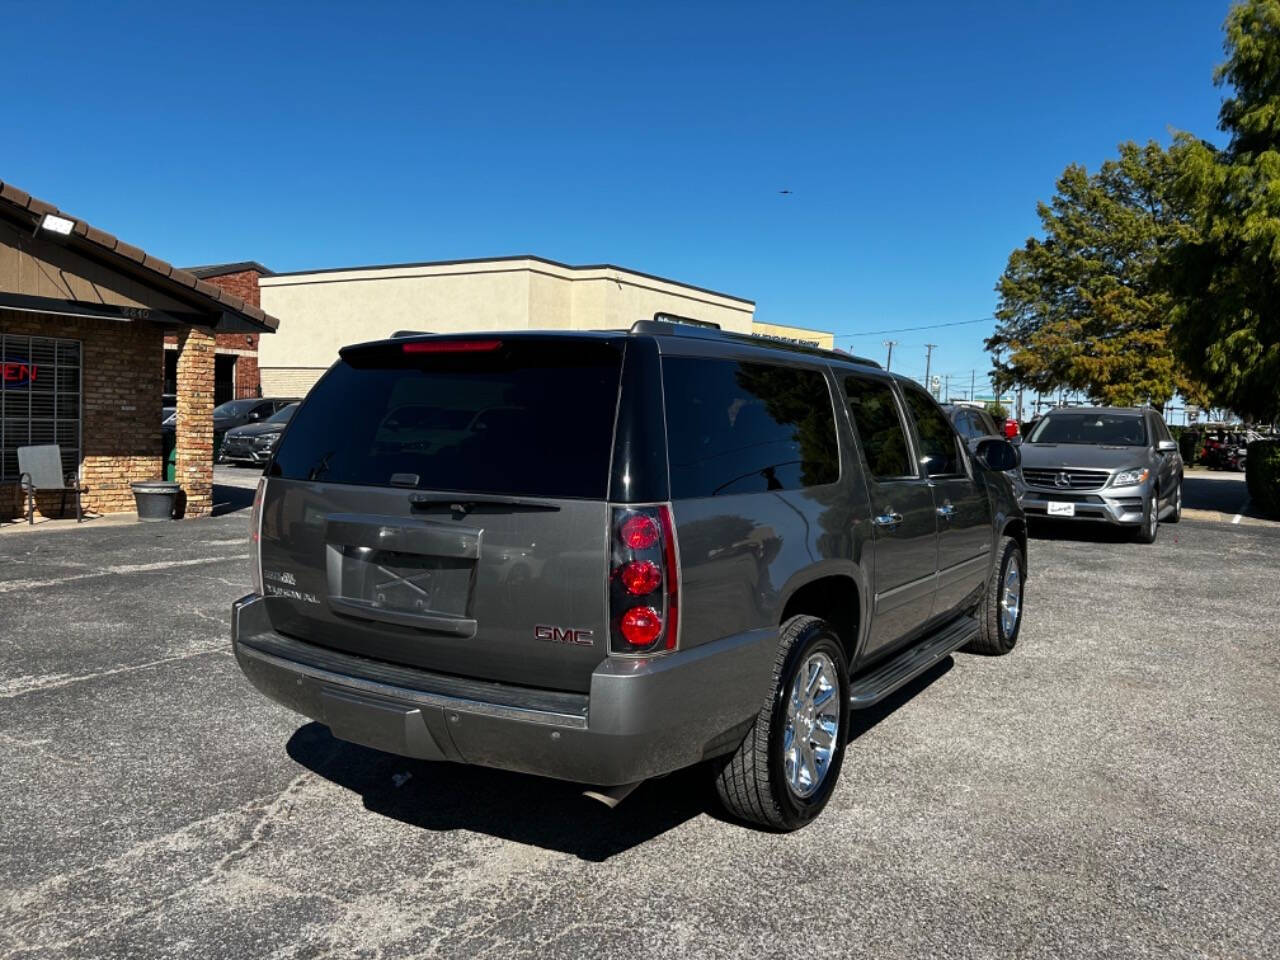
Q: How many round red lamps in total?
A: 3